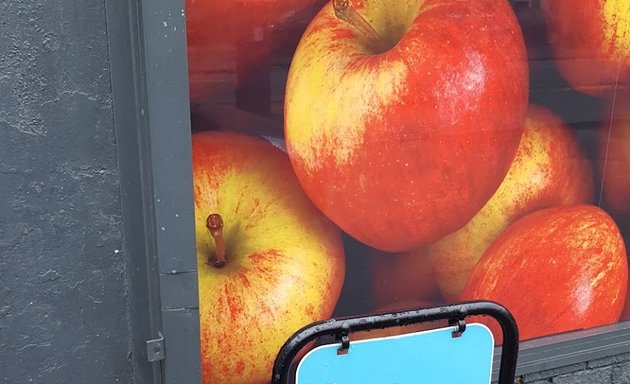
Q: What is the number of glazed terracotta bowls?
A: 0